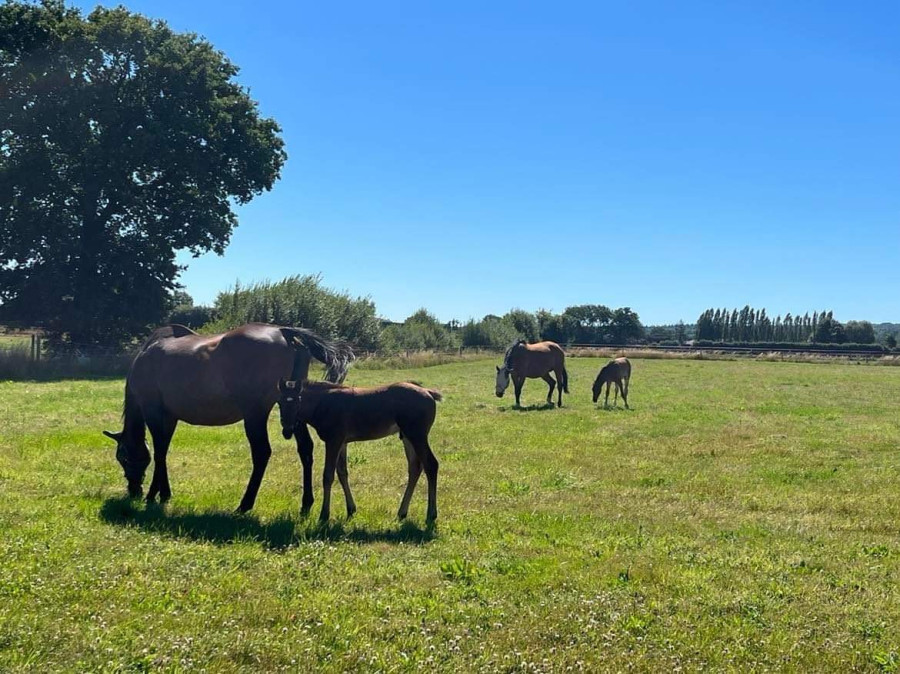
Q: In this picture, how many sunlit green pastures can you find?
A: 1